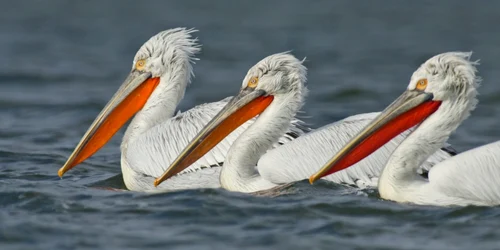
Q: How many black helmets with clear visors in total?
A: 0